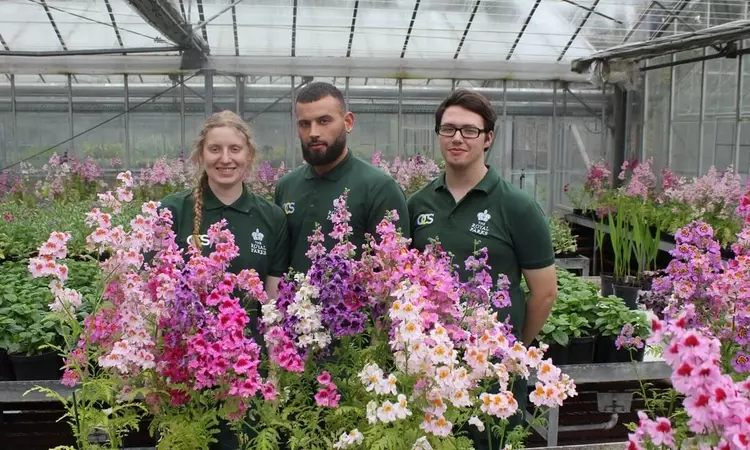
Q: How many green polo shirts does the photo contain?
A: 3